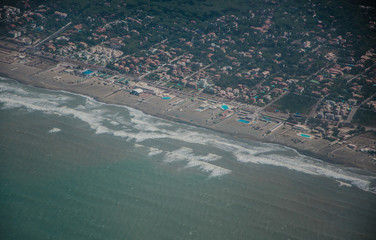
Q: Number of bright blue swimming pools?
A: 5